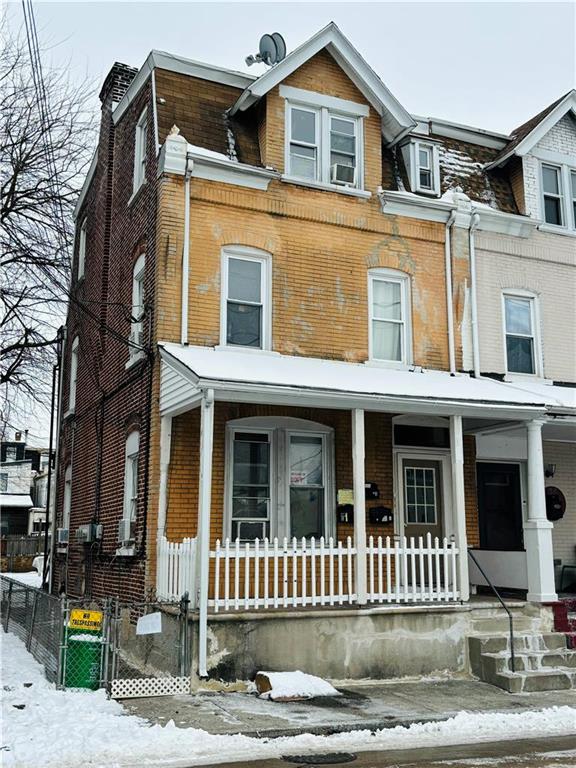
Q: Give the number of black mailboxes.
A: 3